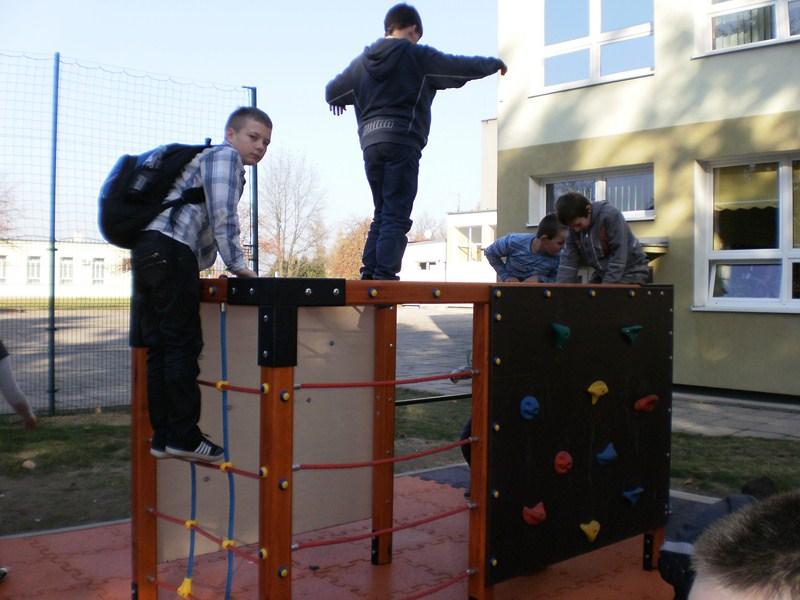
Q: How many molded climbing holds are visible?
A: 10